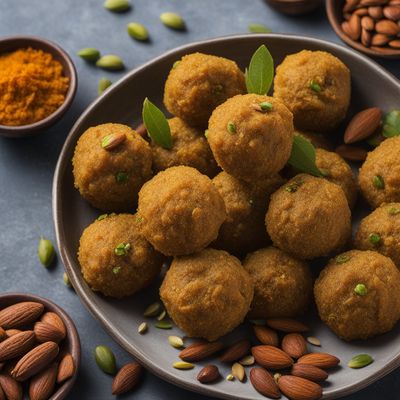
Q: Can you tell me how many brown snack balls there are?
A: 15